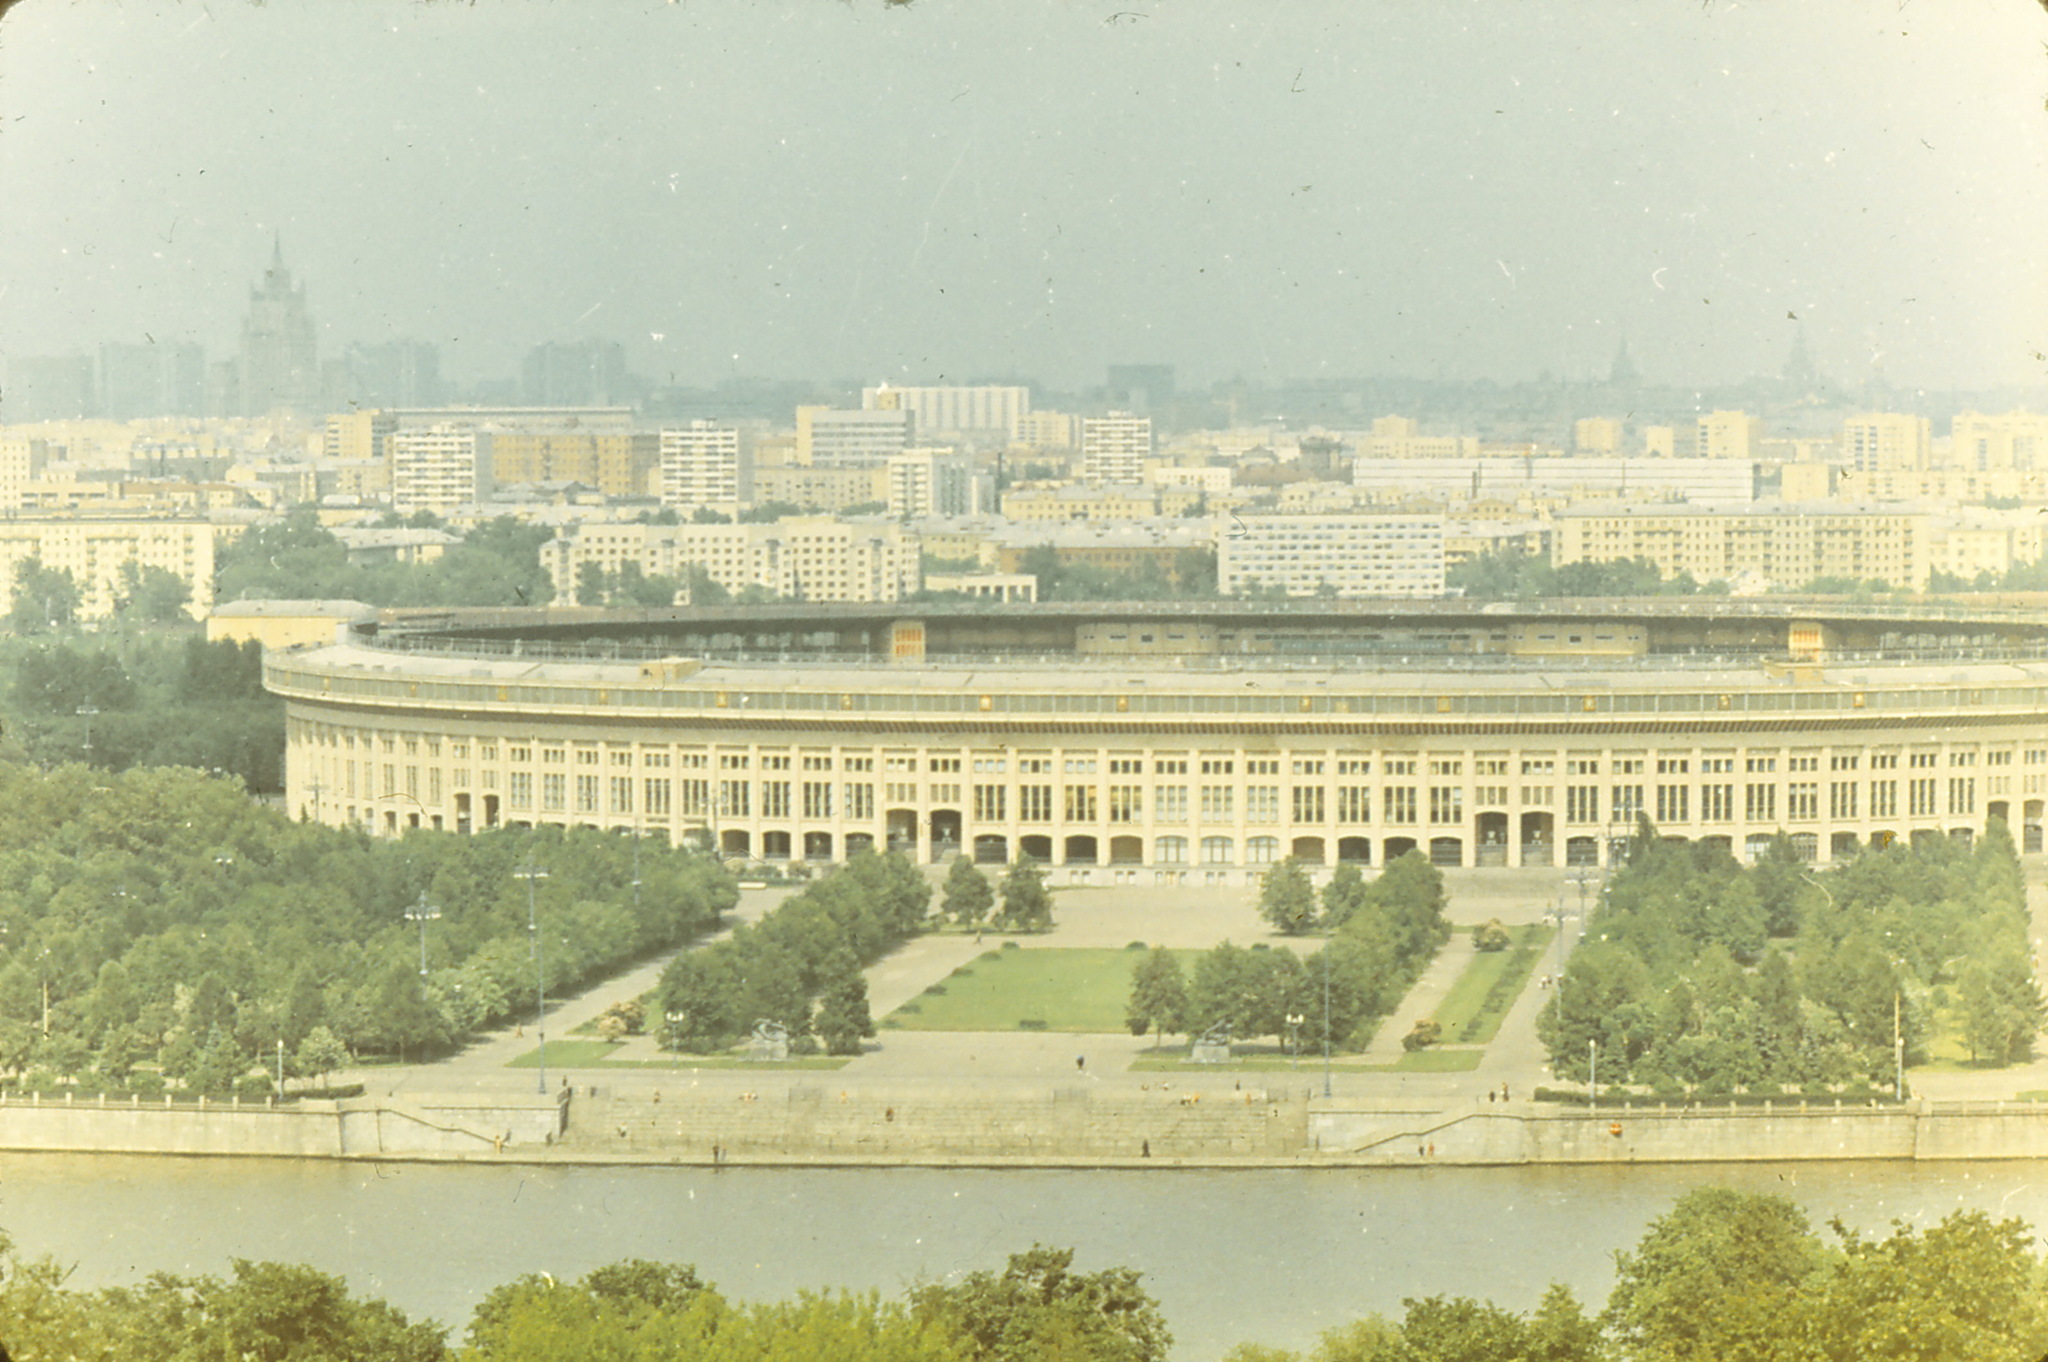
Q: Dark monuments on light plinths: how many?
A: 2